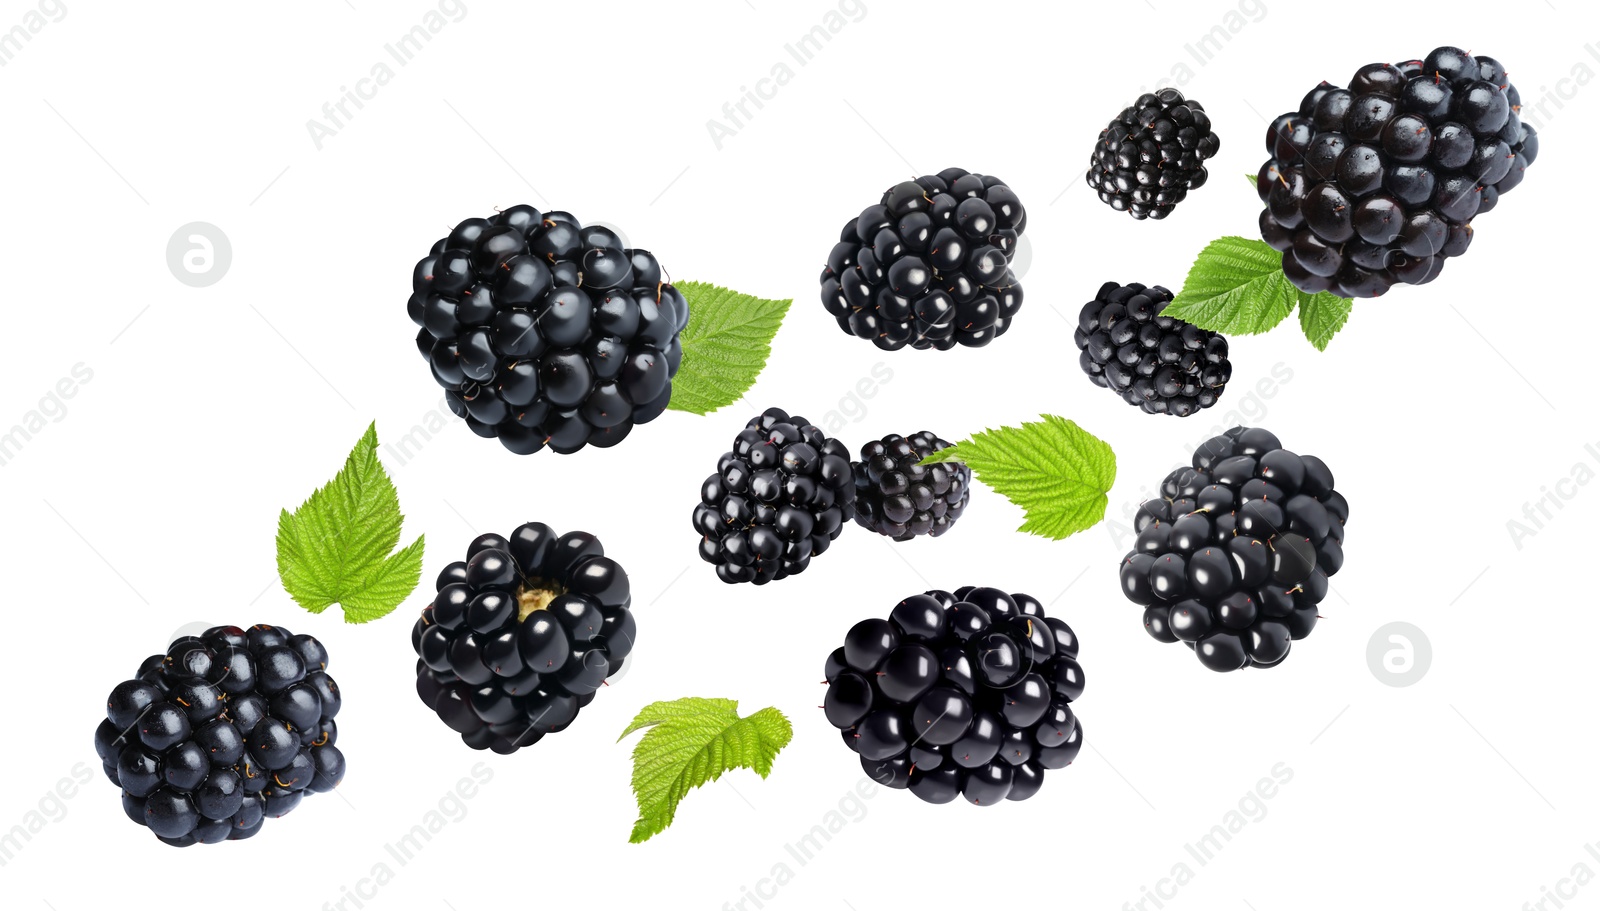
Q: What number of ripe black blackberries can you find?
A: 11